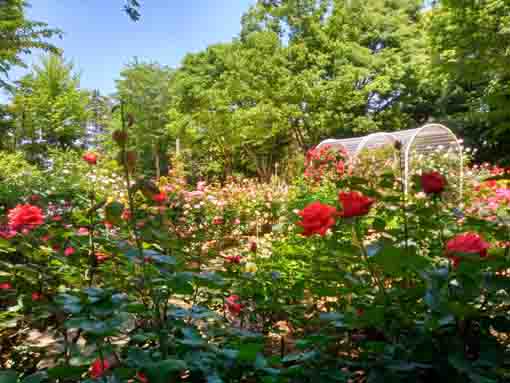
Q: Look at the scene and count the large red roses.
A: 5